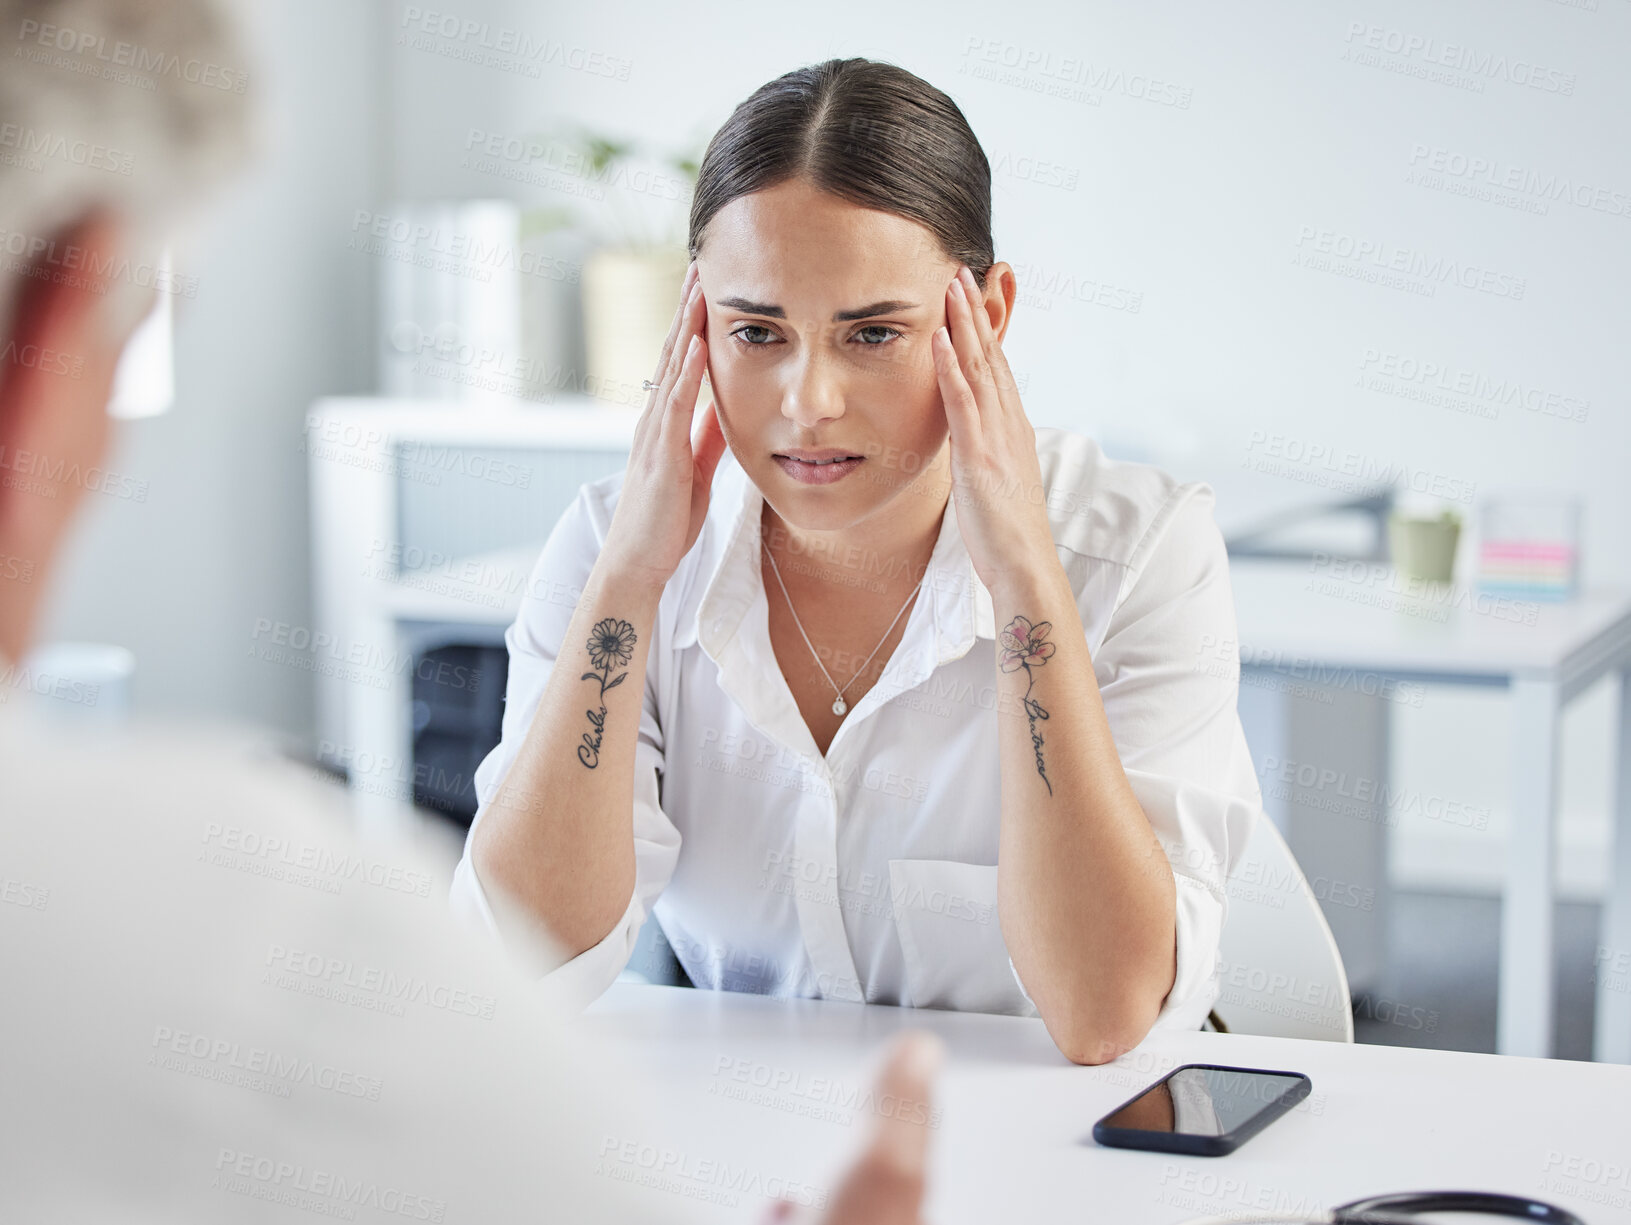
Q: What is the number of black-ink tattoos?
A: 1